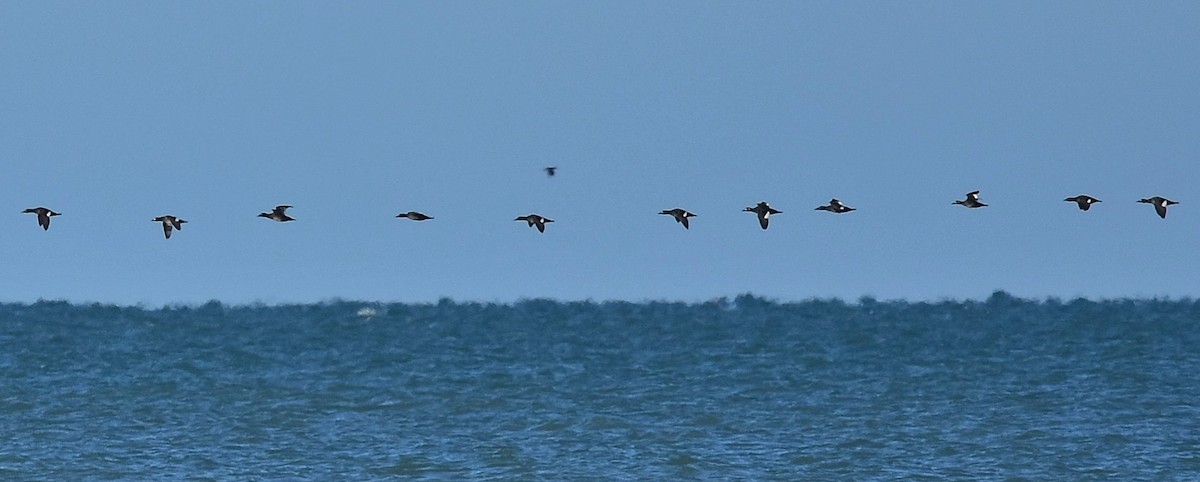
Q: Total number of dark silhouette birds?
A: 12